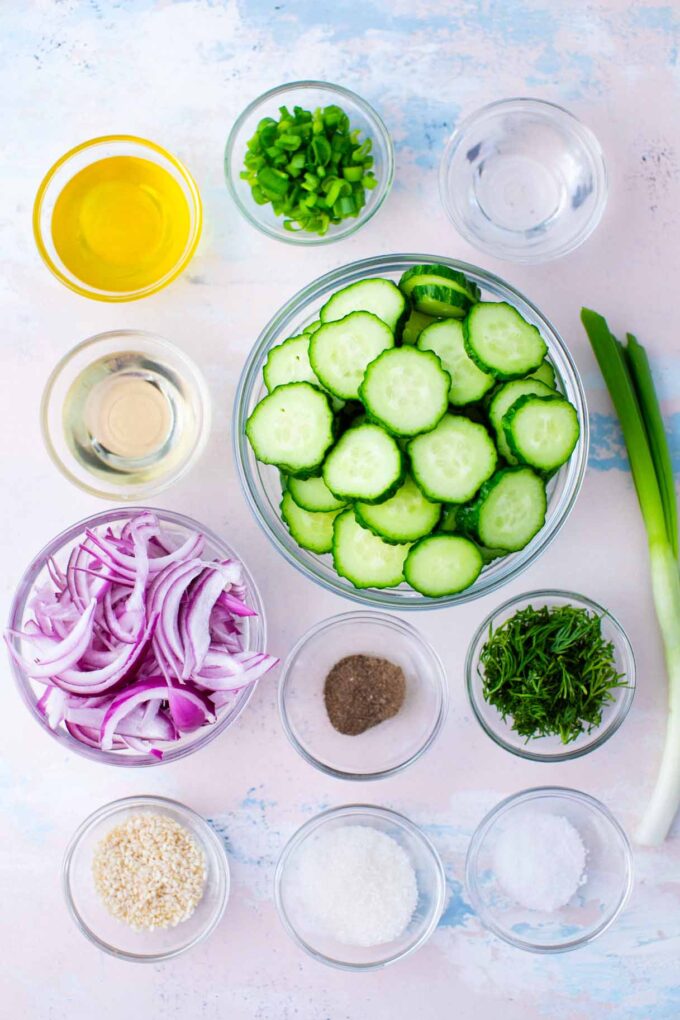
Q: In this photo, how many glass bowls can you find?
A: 11